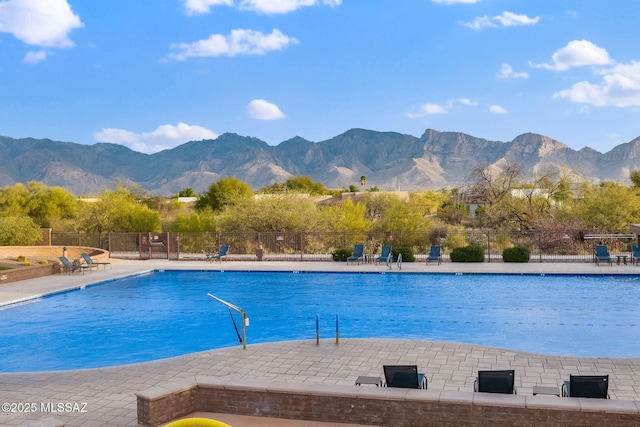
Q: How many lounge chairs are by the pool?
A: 11